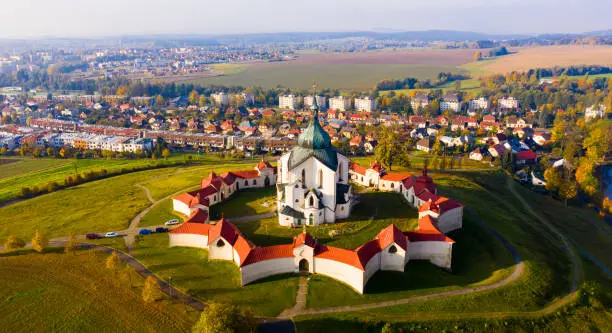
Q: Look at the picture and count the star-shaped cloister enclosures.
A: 1